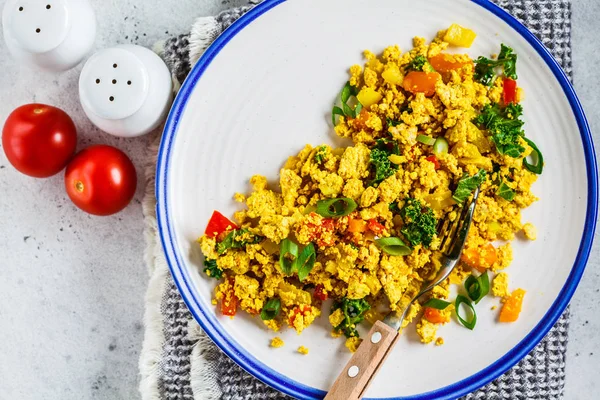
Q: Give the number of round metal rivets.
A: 2